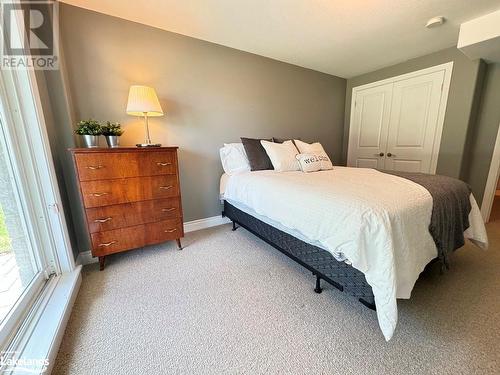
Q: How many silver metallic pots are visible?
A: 2